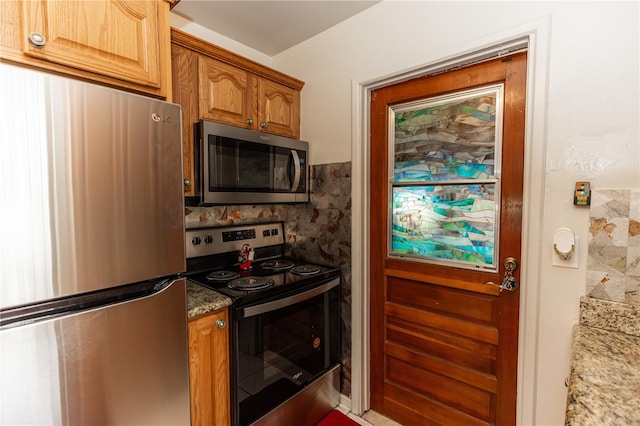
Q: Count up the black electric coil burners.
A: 4